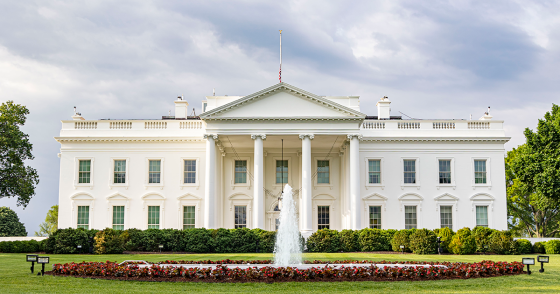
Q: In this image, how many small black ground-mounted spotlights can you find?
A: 4